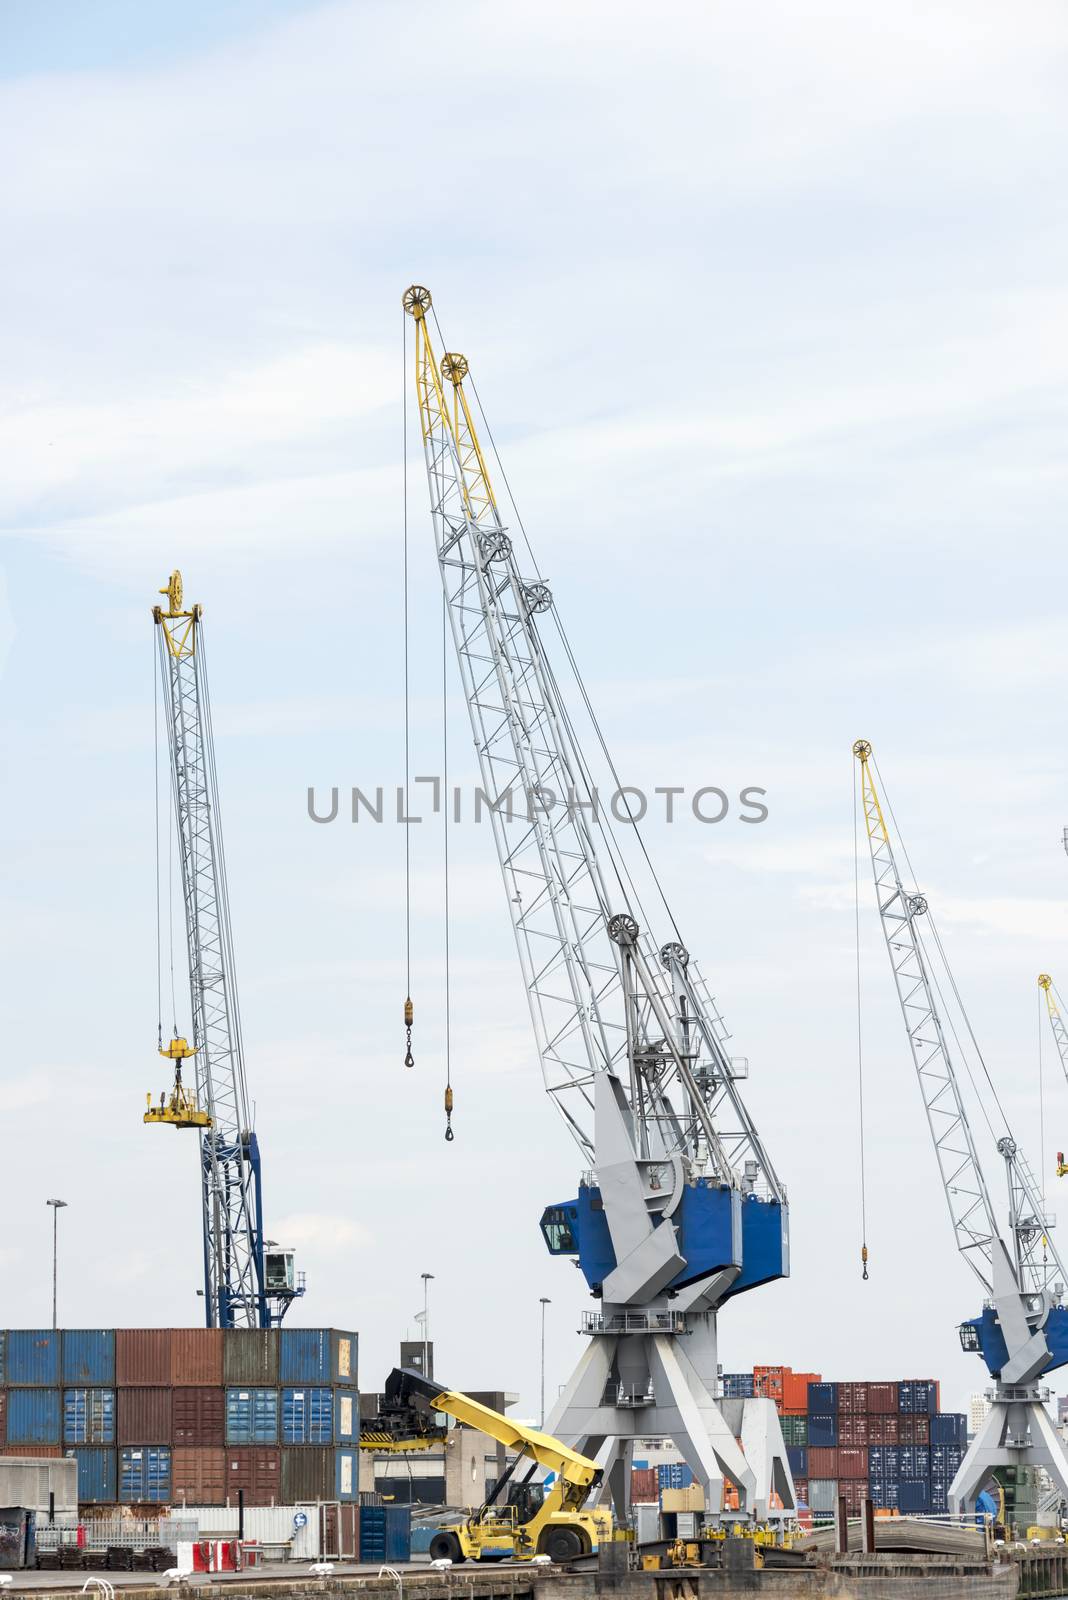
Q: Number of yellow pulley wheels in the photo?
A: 5